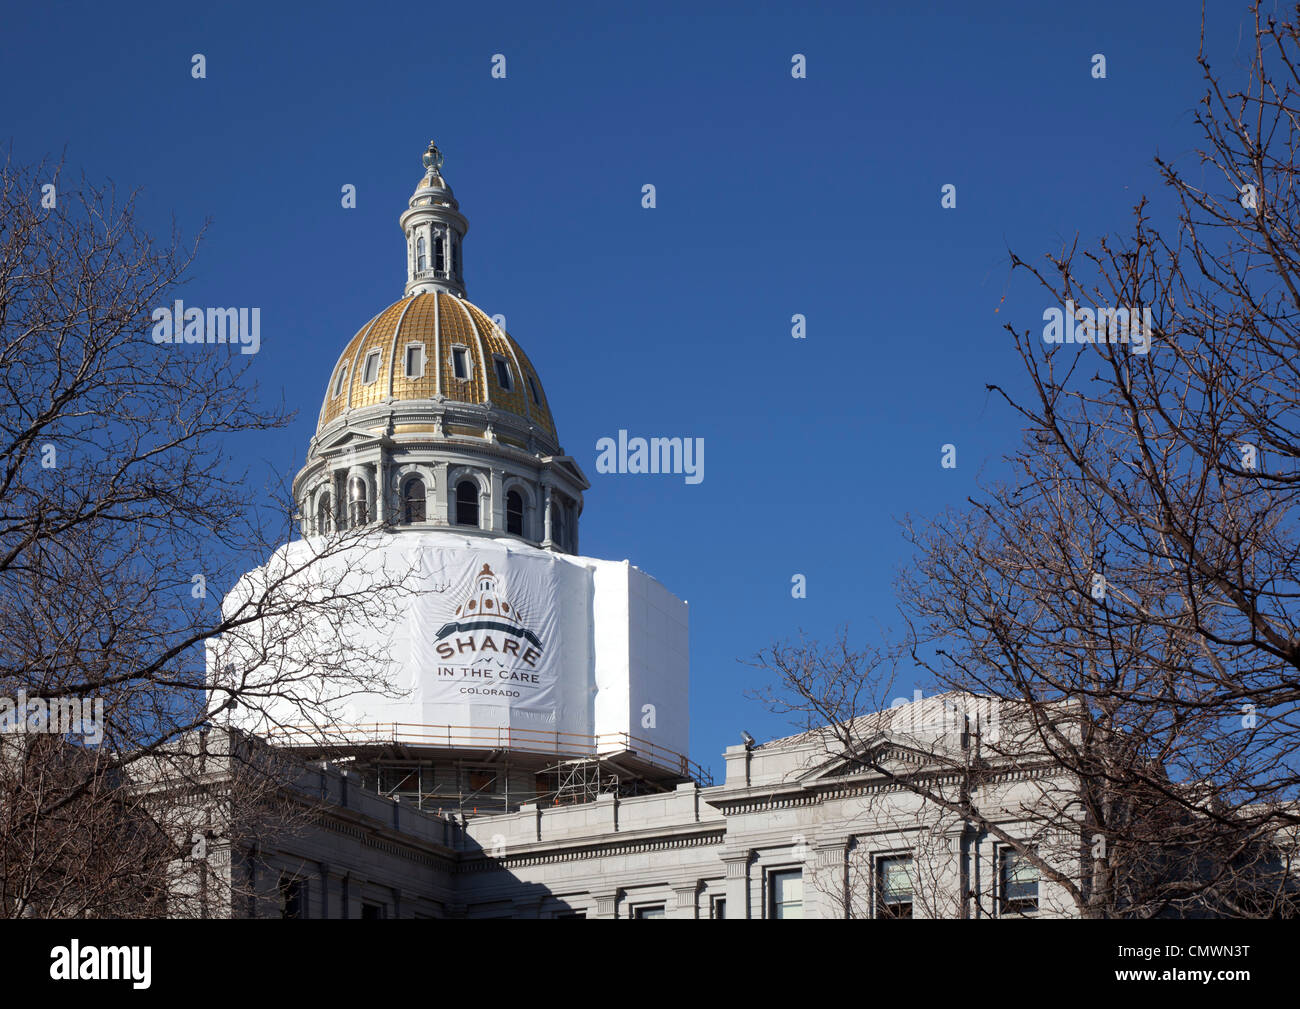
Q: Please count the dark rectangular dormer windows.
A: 6